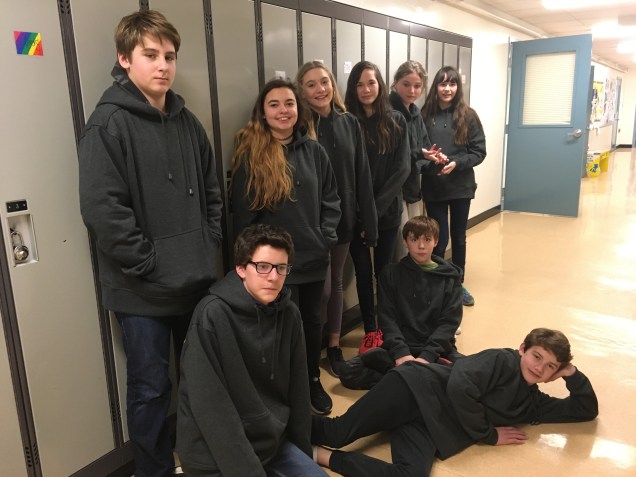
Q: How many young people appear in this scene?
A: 9